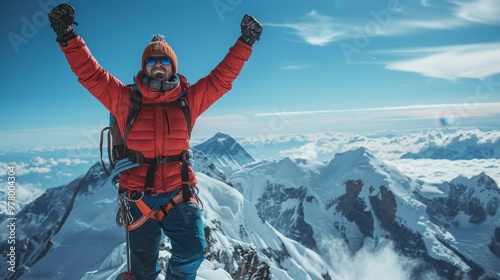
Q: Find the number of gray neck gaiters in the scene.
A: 1